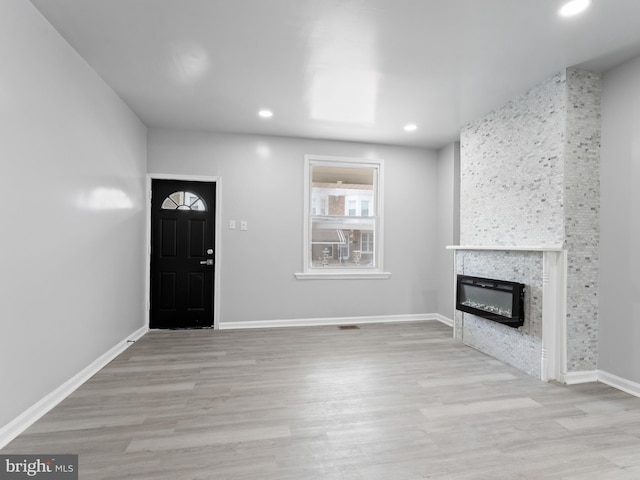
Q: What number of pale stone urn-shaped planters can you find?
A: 2